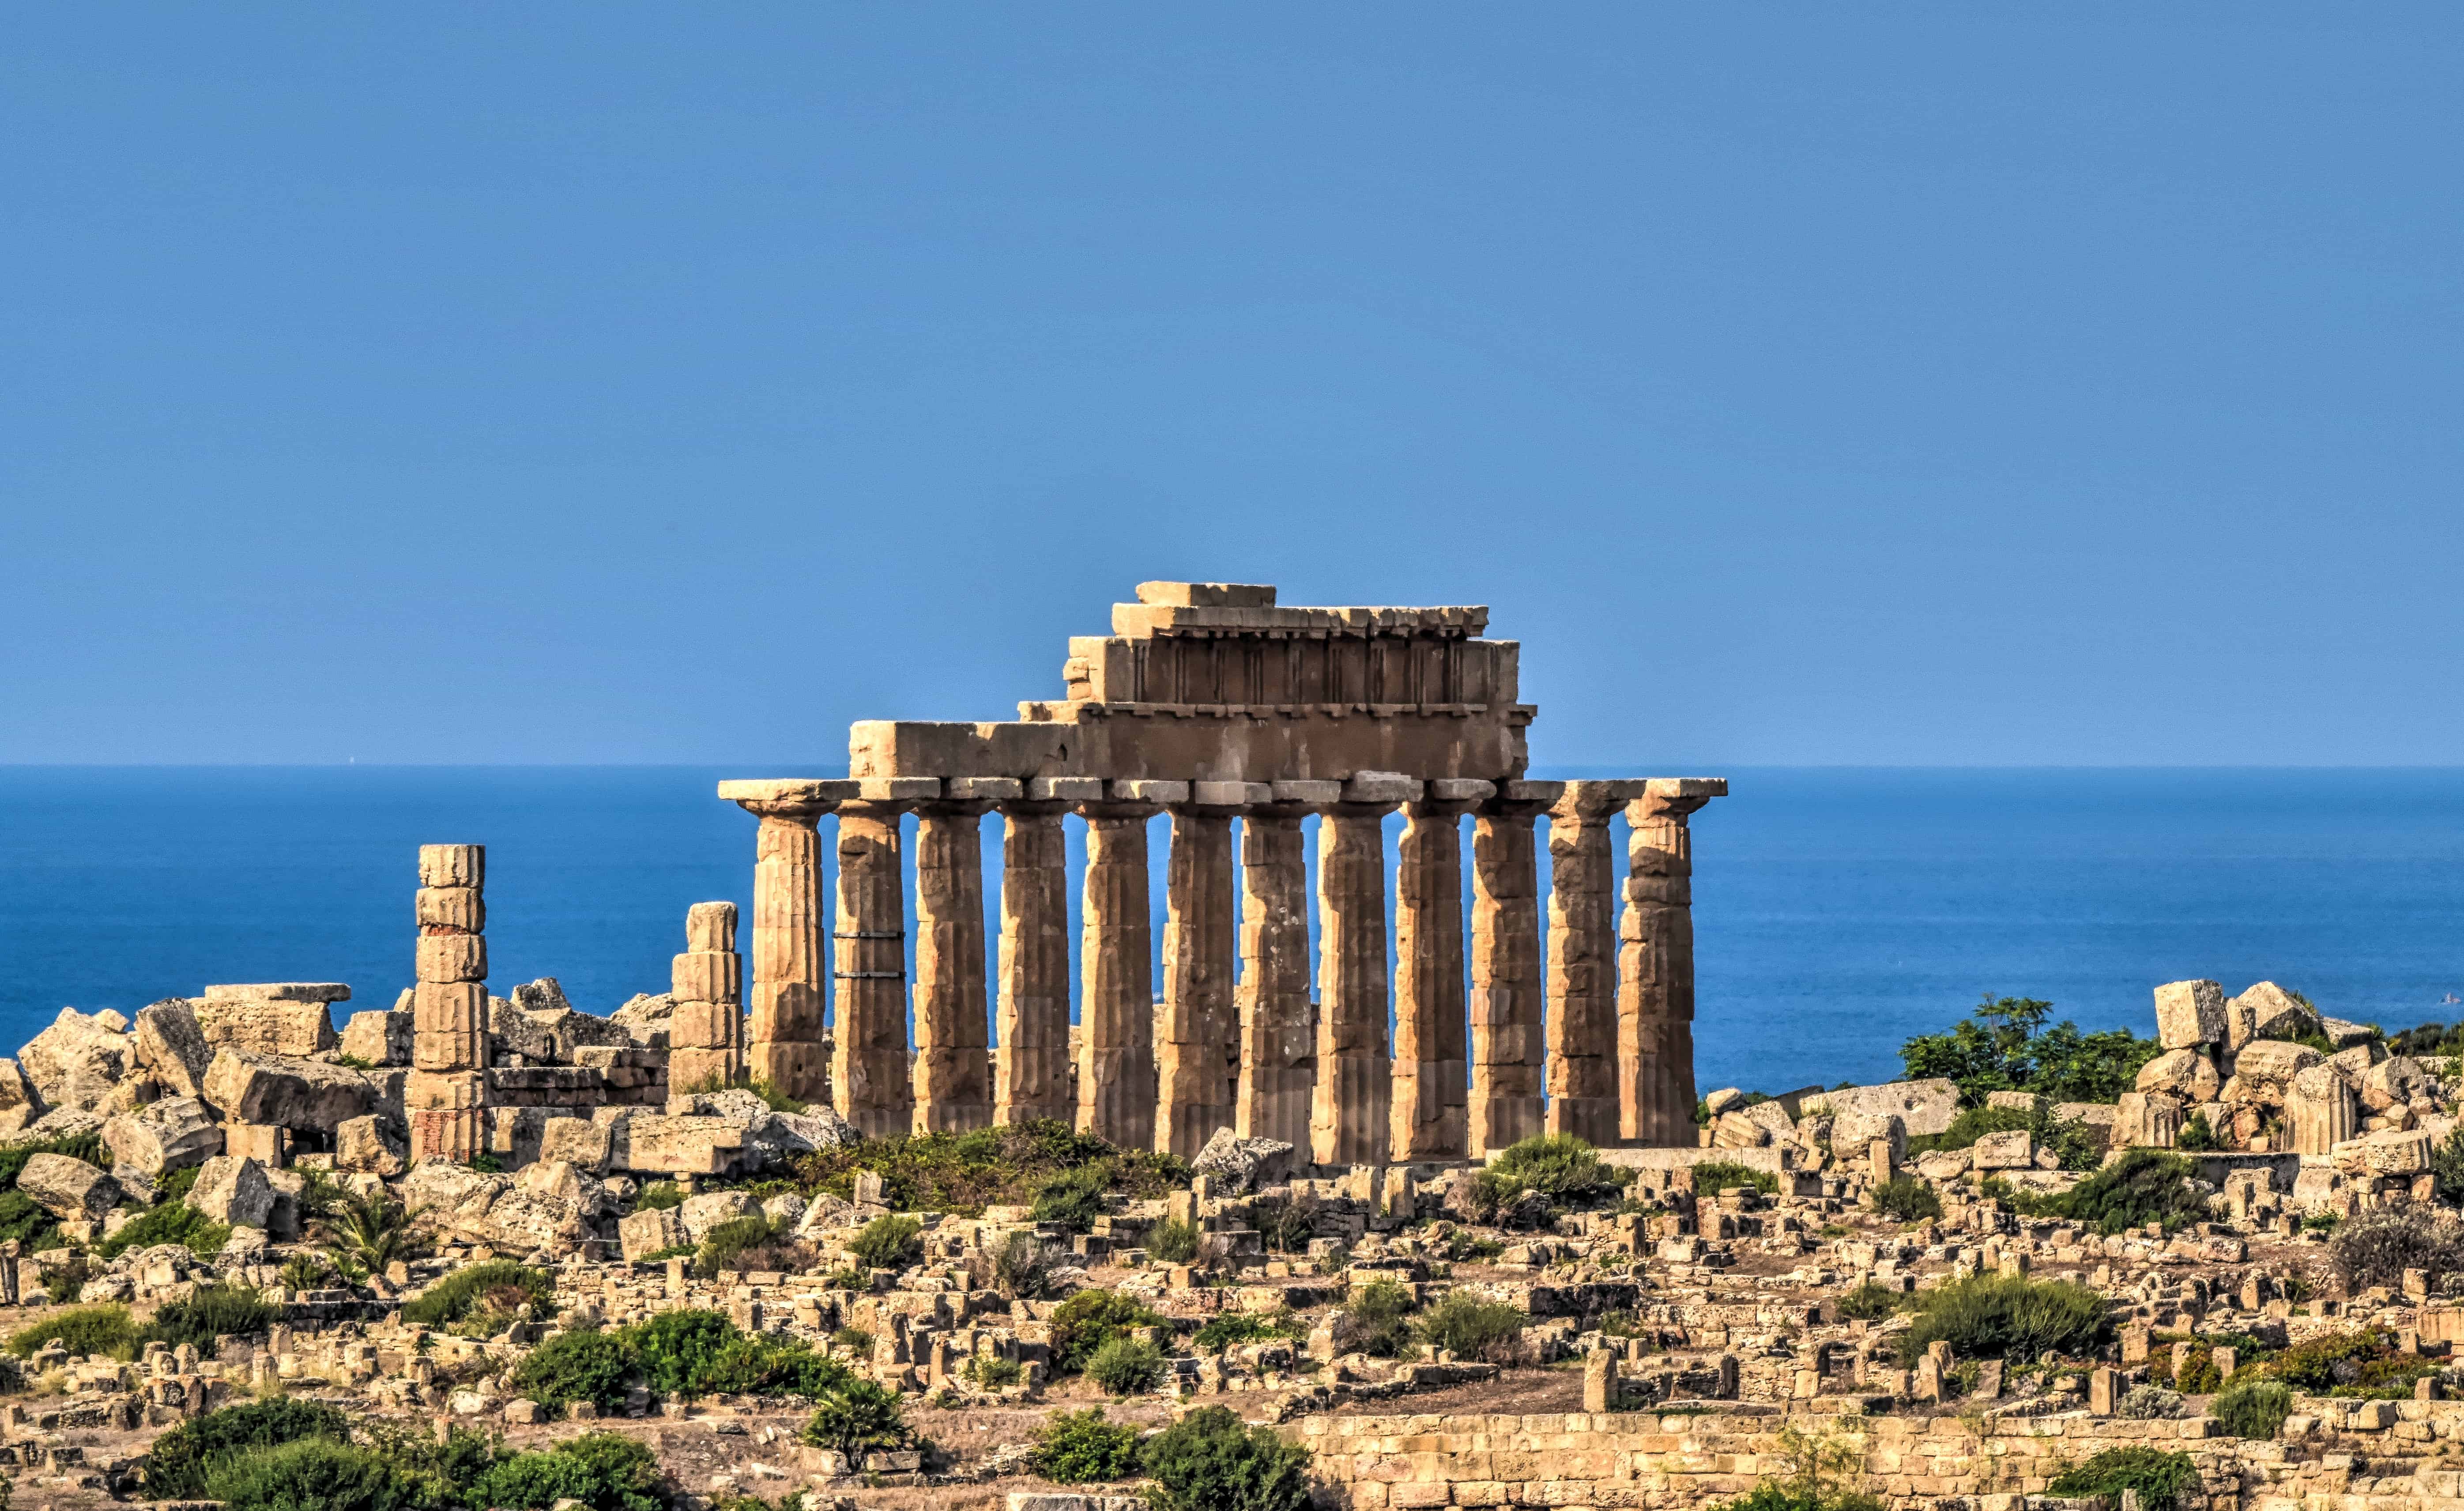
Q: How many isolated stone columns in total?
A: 2